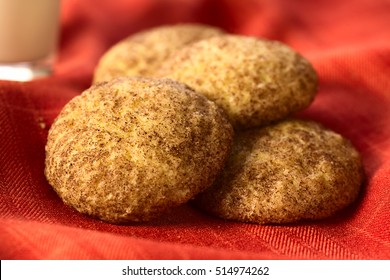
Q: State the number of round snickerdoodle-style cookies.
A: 4